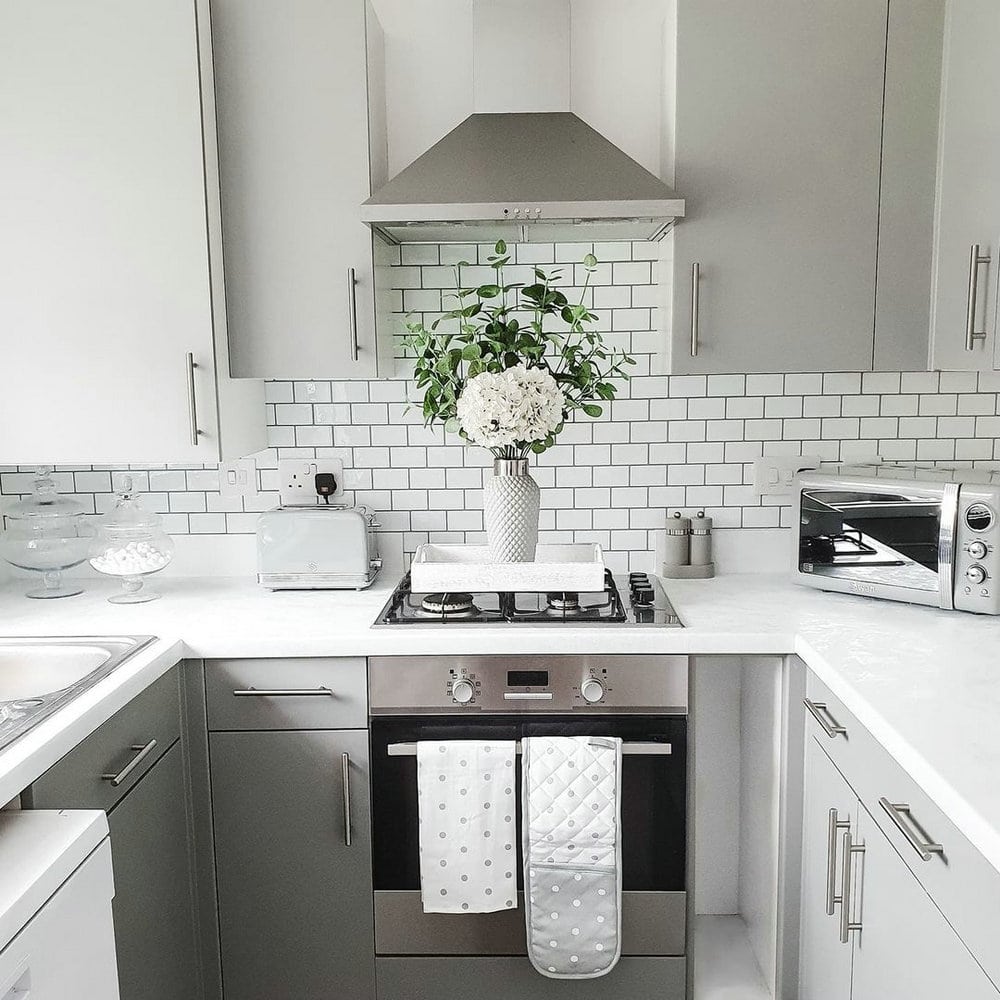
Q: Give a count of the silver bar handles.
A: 11